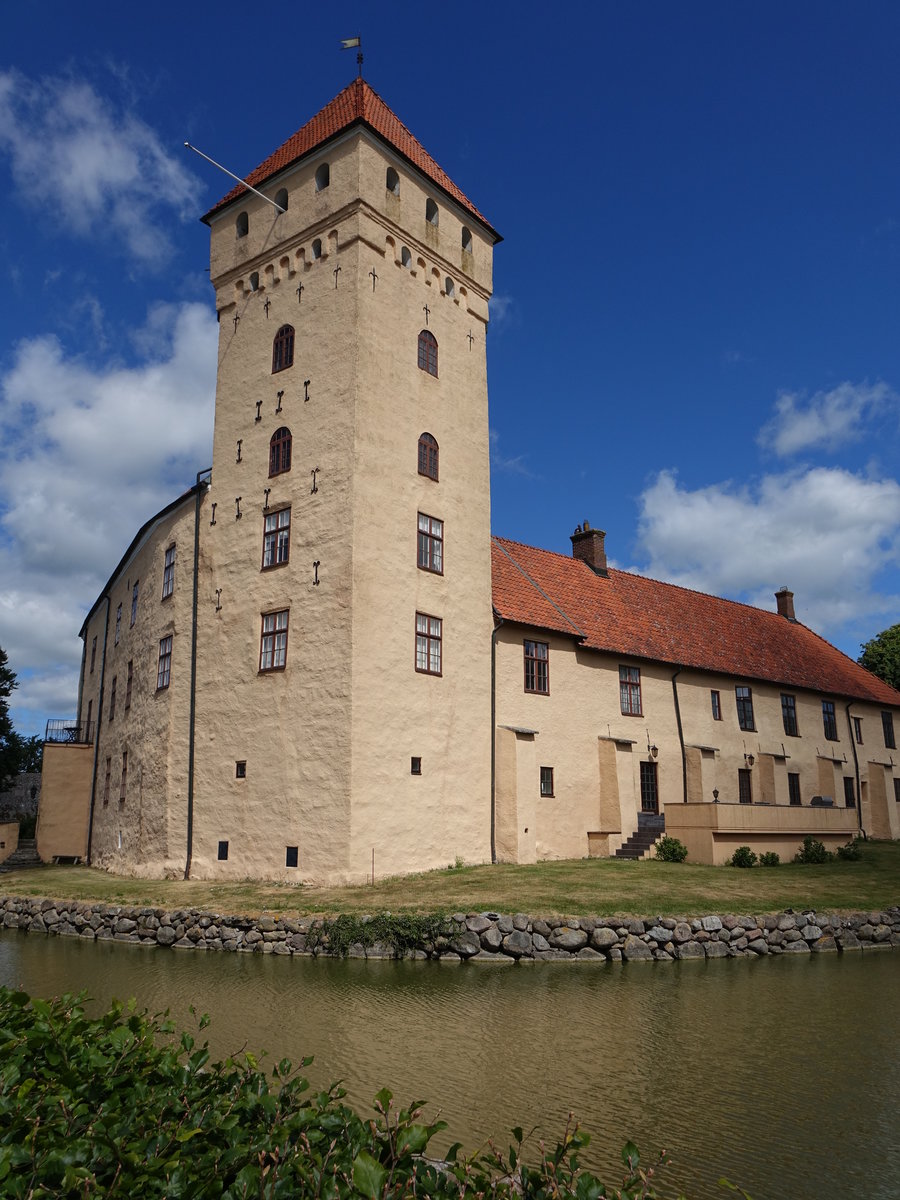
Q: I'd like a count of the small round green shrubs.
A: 5